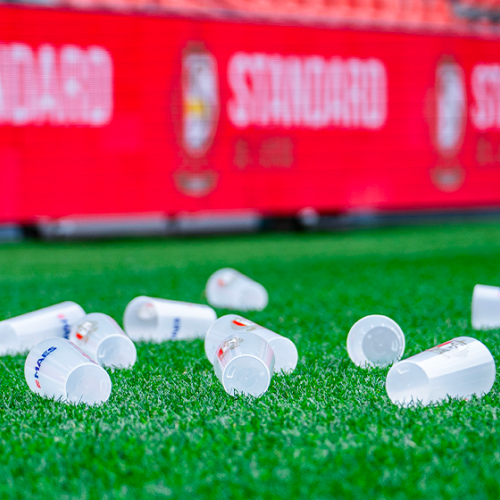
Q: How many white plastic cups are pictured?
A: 10